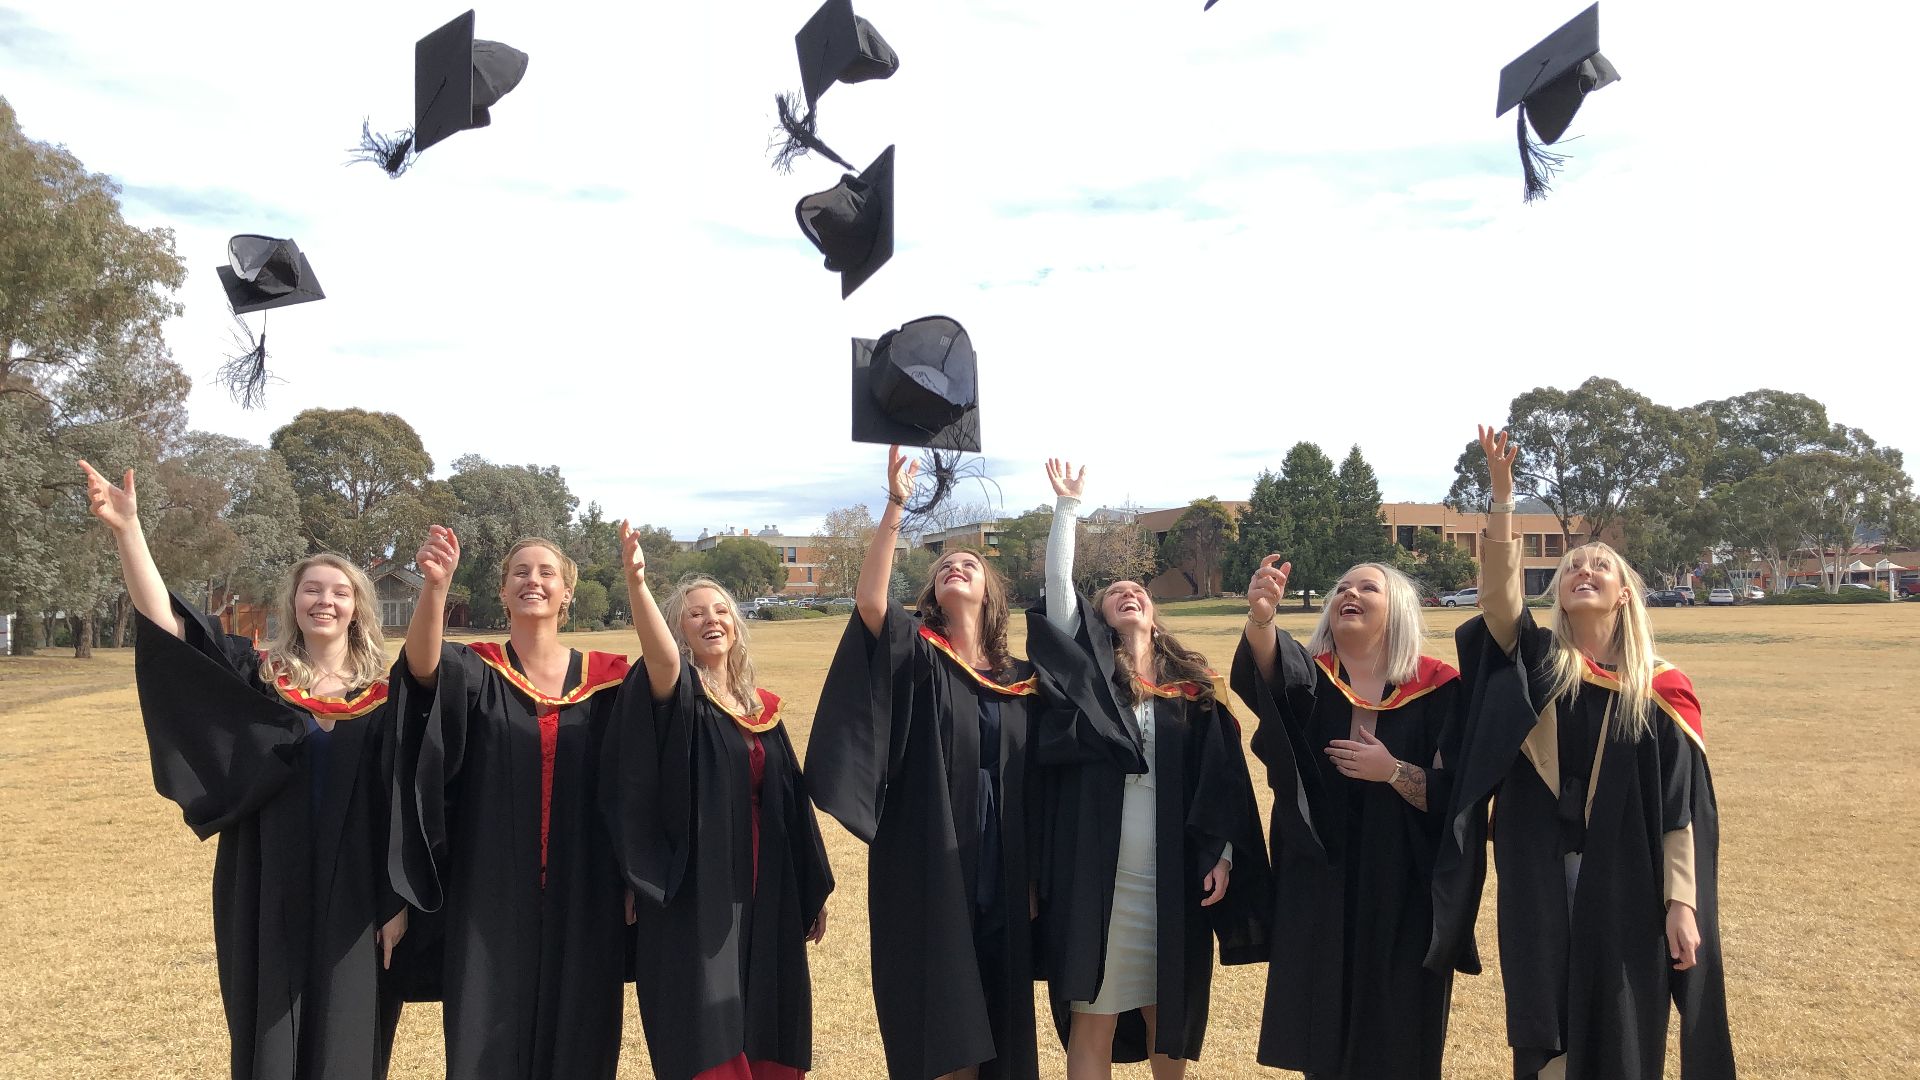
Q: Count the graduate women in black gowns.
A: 7